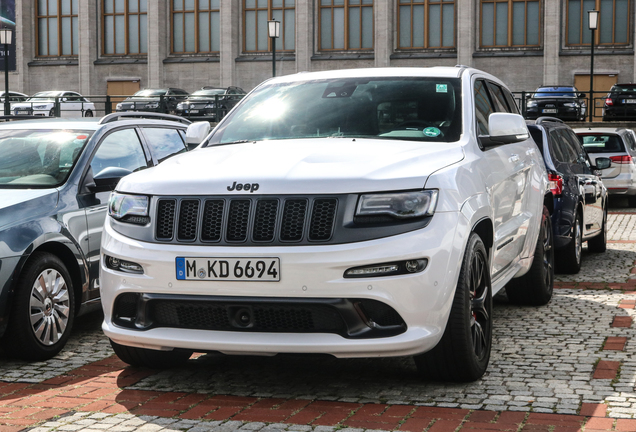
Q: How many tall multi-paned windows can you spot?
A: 8